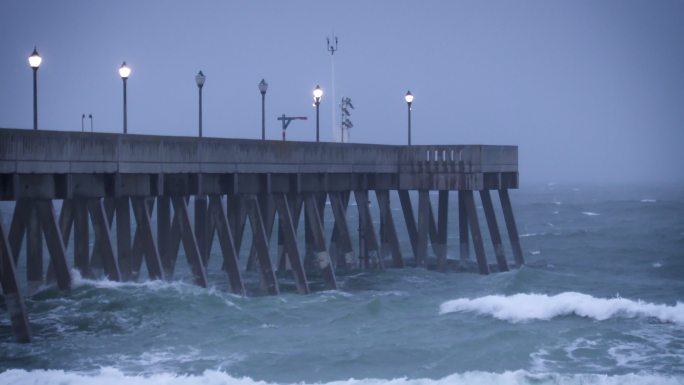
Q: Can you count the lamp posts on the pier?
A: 6